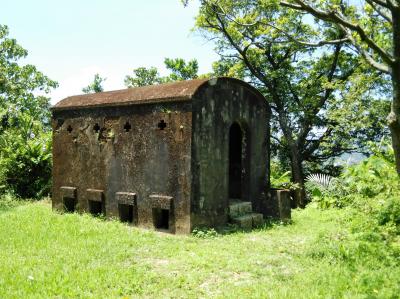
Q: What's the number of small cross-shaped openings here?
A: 4